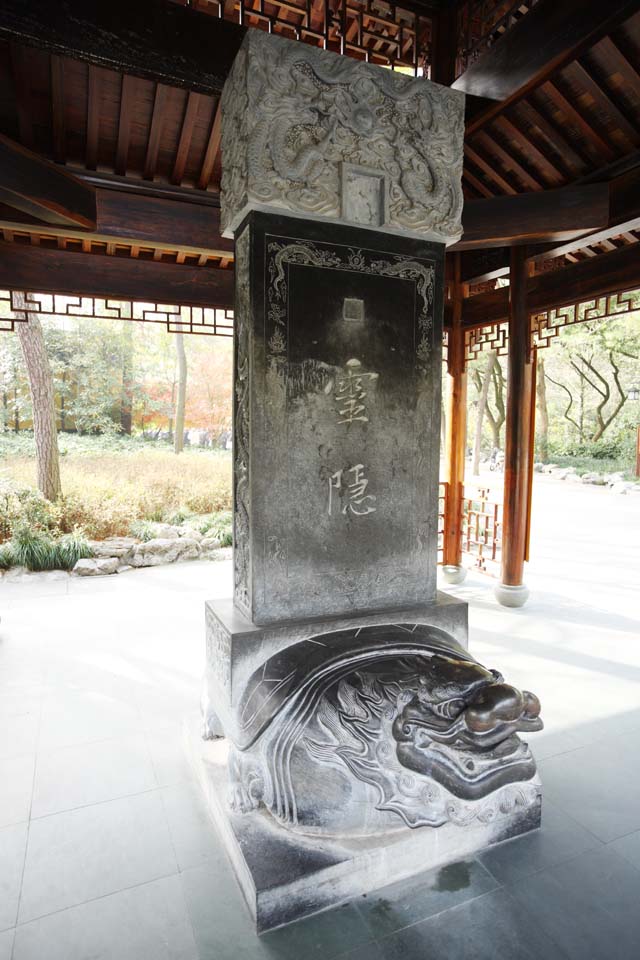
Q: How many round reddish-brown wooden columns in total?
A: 2